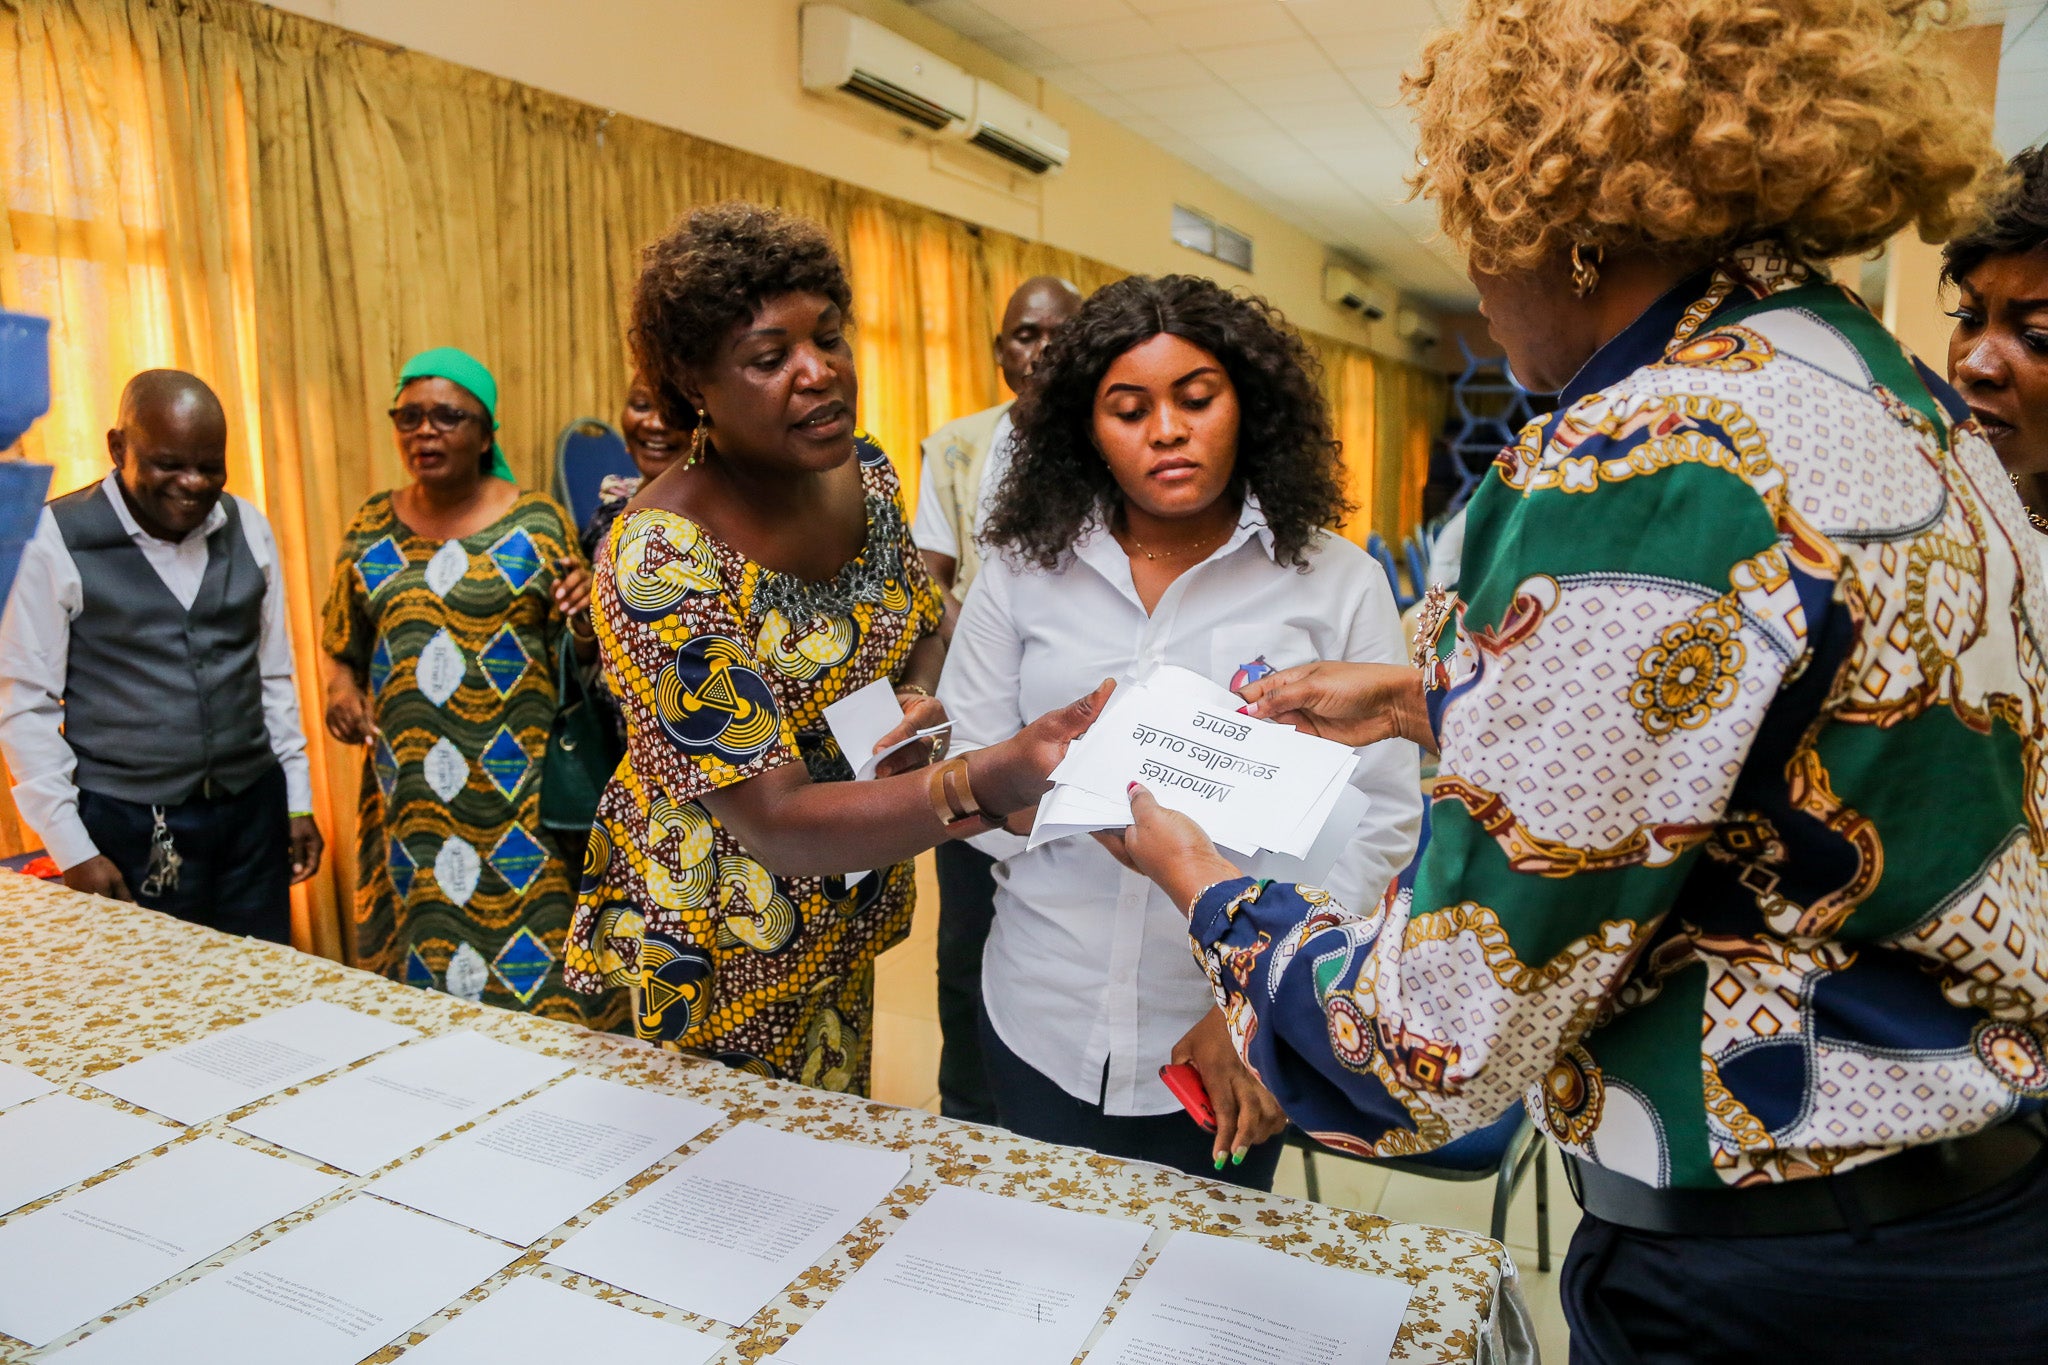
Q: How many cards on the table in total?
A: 11